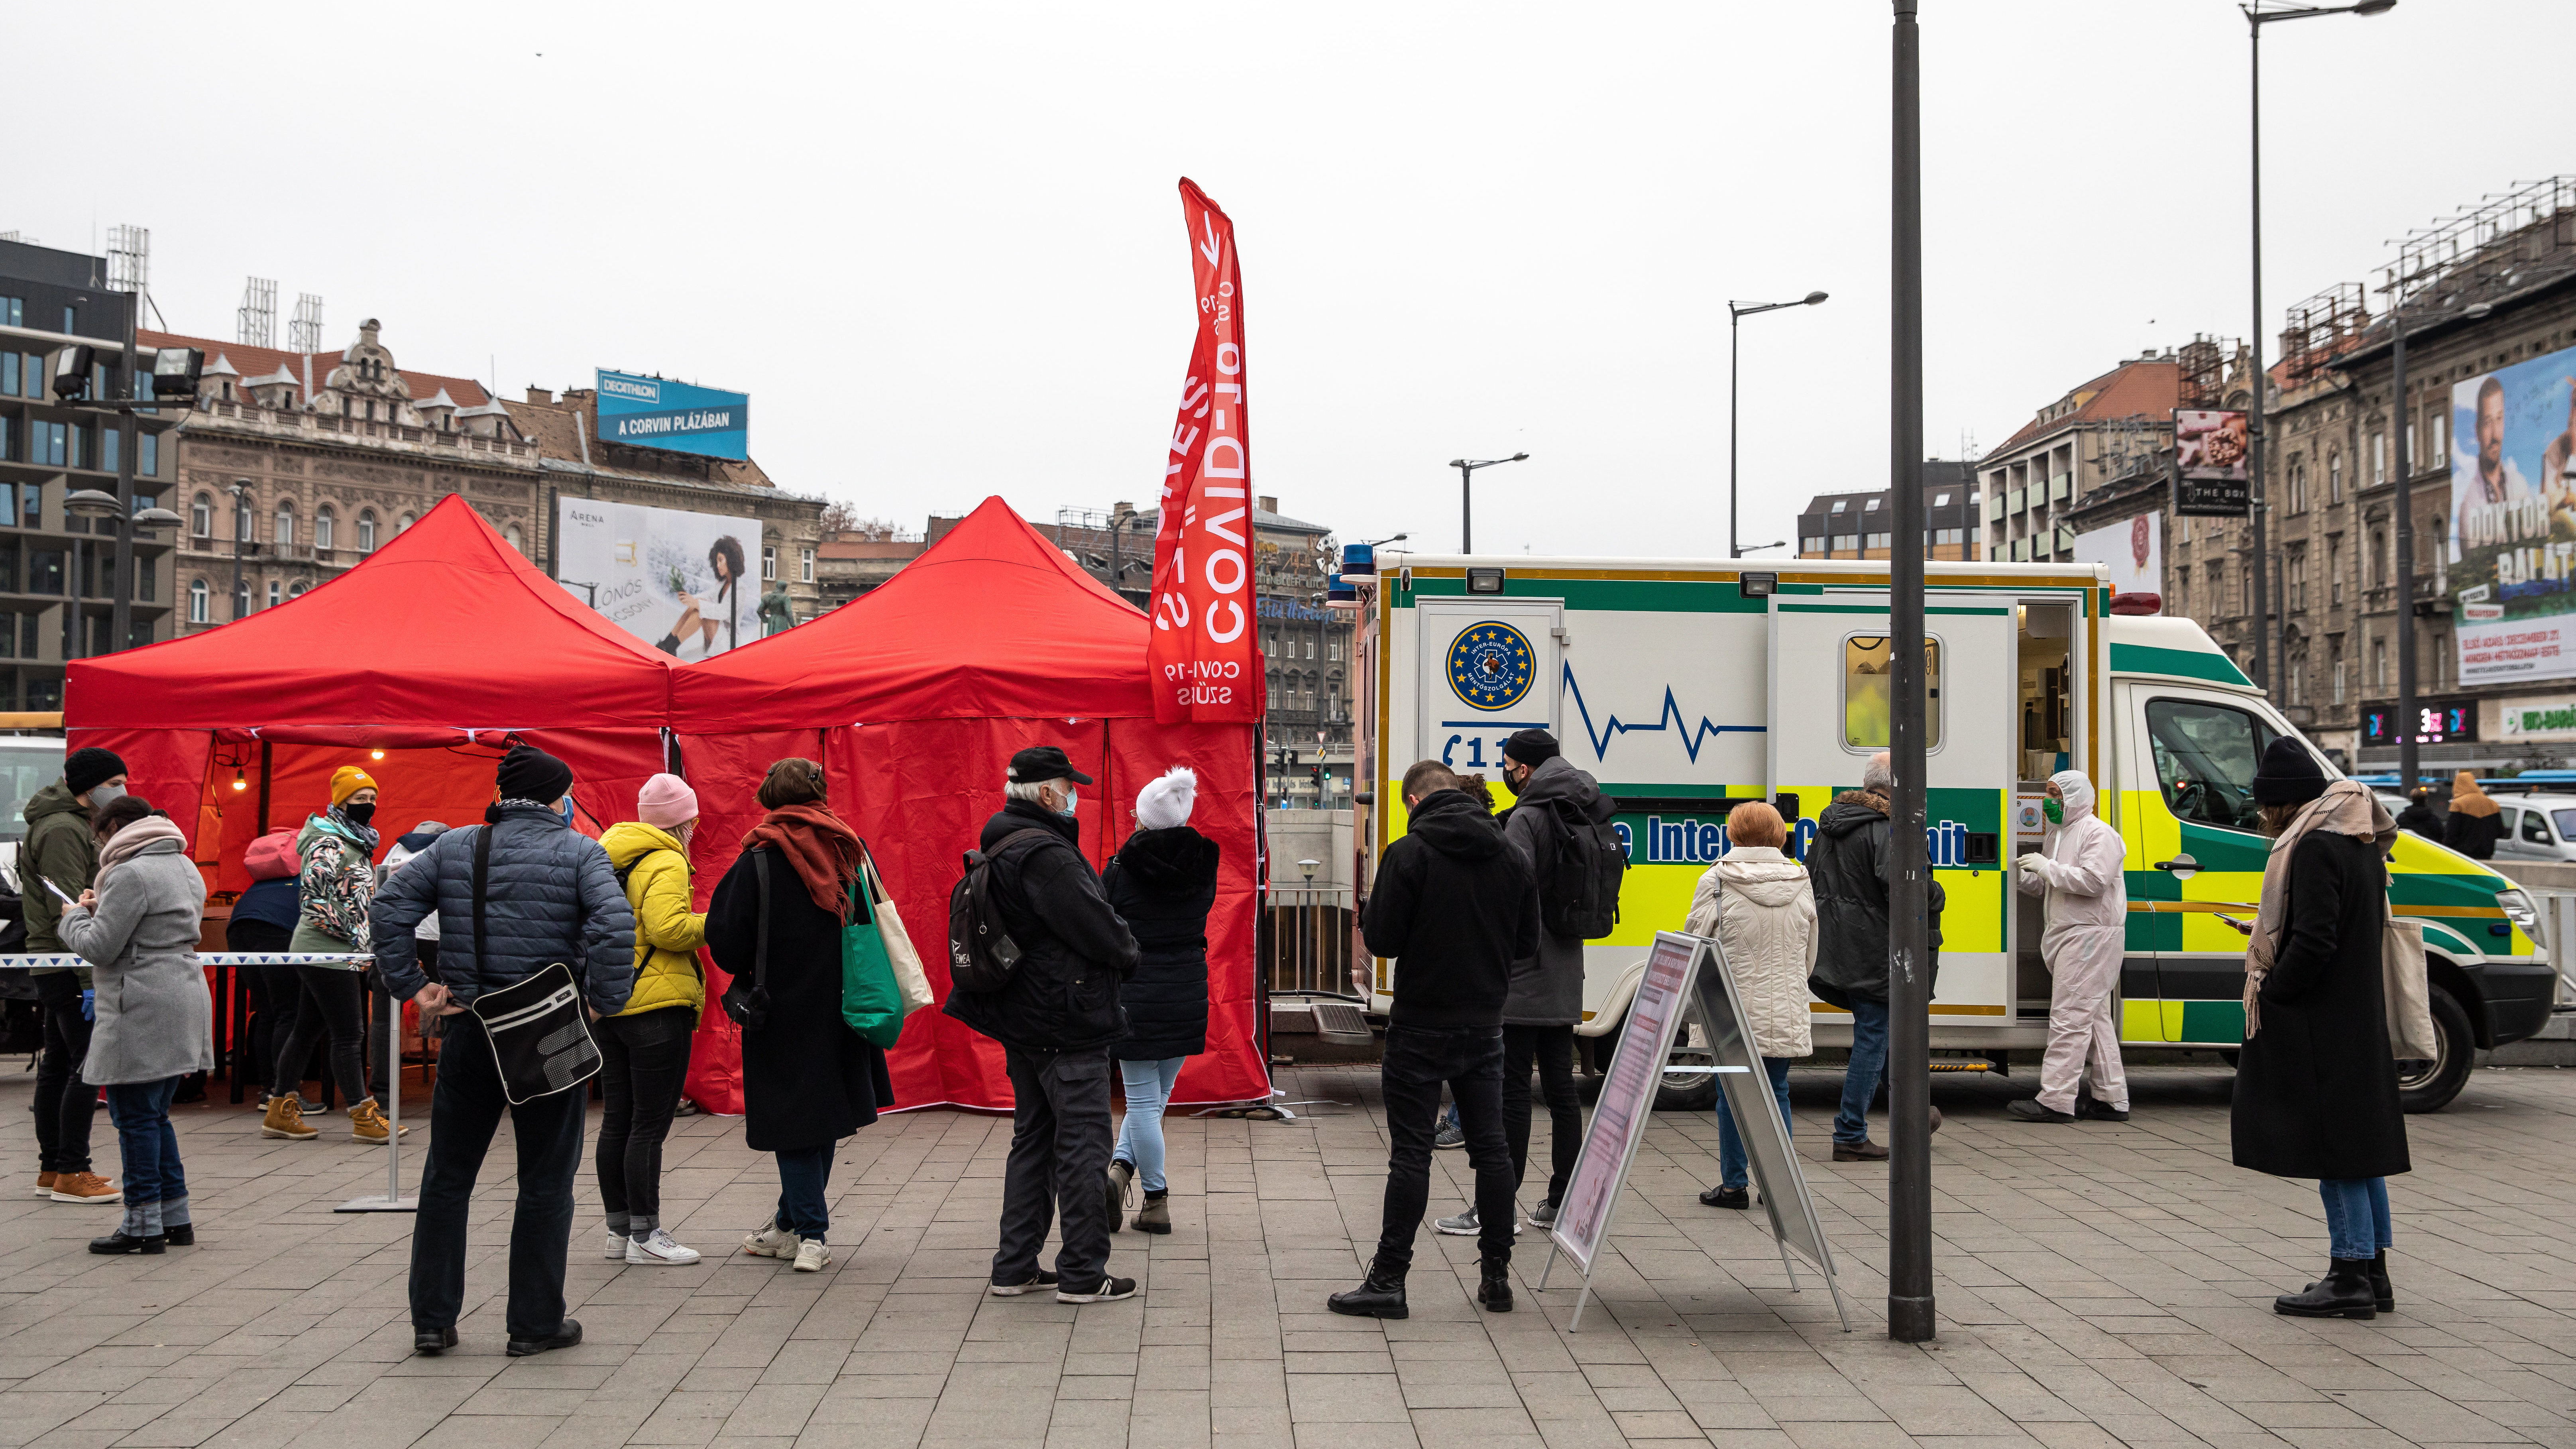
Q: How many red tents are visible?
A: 2